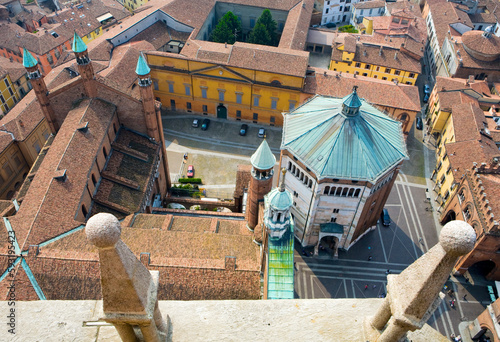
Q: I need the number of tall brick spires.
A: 4